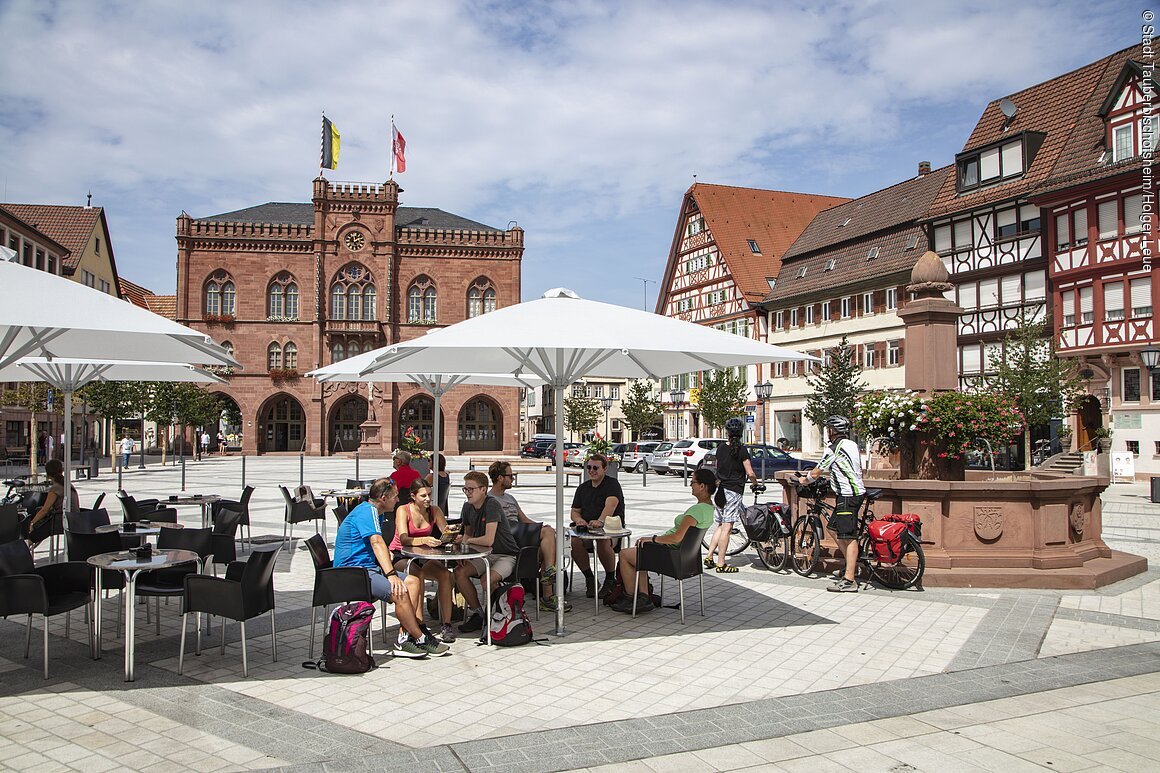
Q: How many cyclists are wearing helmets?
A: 2